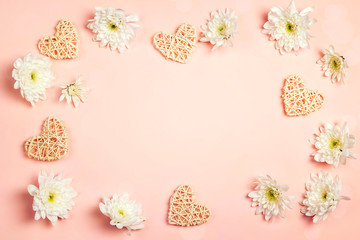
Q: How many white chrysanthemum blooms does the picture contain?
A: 11